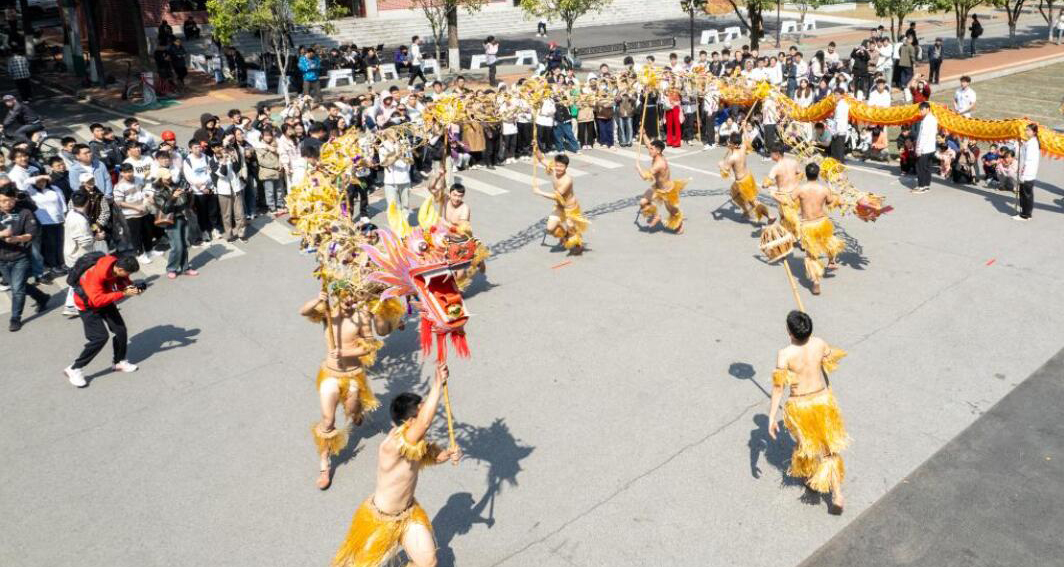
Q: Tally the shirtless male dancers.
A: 9